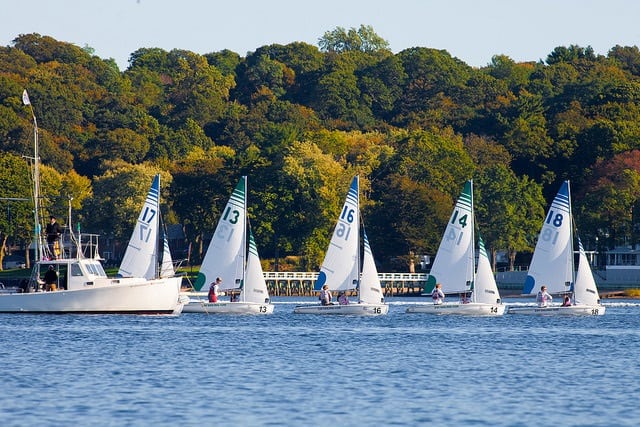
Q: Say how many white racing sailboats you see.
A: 5